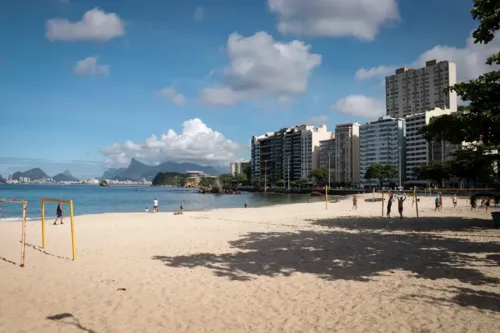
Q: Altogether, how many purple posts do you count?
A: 0